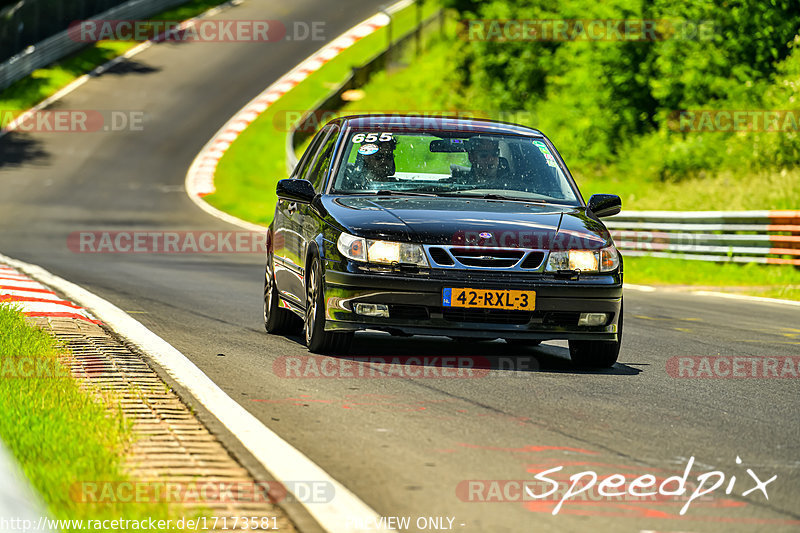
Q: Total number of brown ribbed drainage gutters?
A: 1